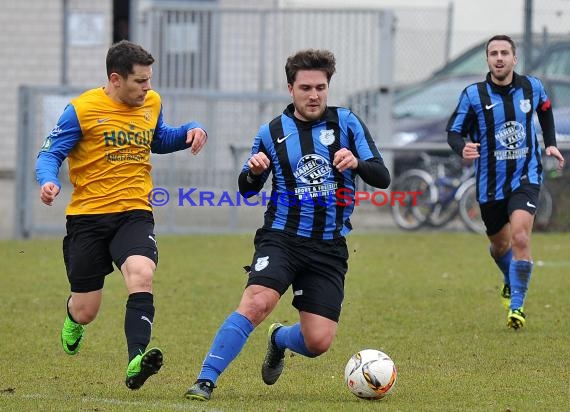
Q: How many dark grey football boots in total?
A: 2